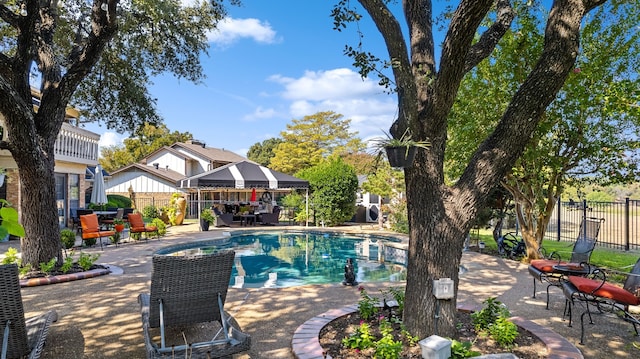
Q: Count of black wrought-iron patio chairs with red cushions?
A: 2